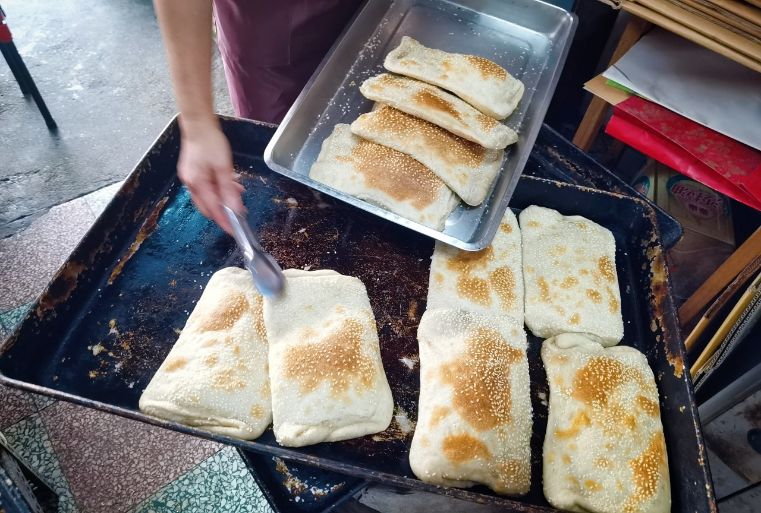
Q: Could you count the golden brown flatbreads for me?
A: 10